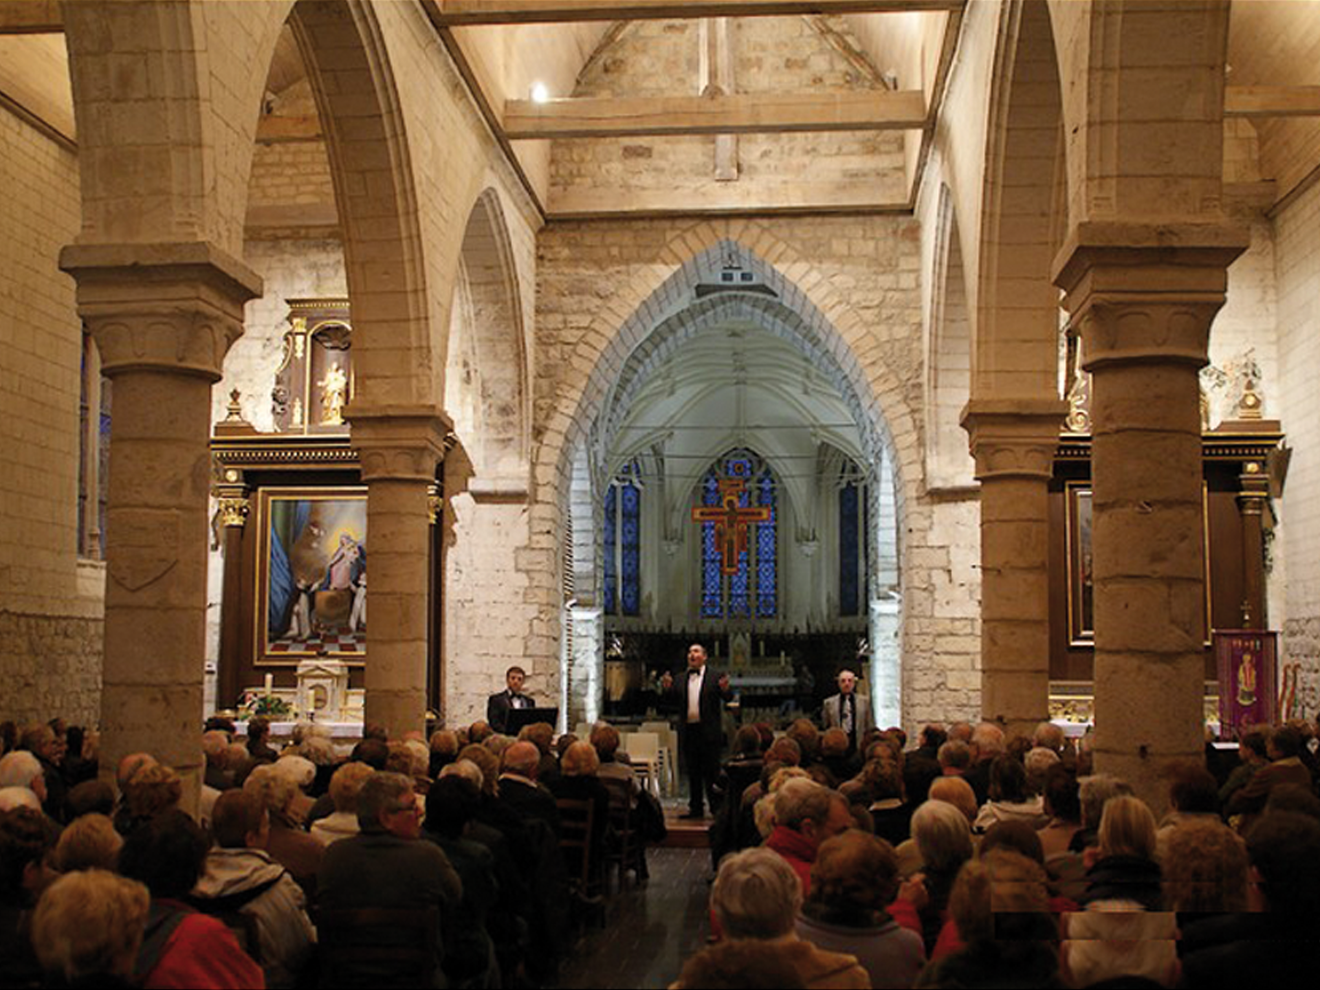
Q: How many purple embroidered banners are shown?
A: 1